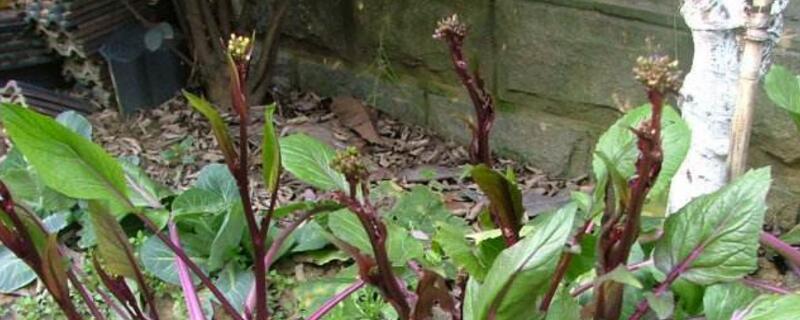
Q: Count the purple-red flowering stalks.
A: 4